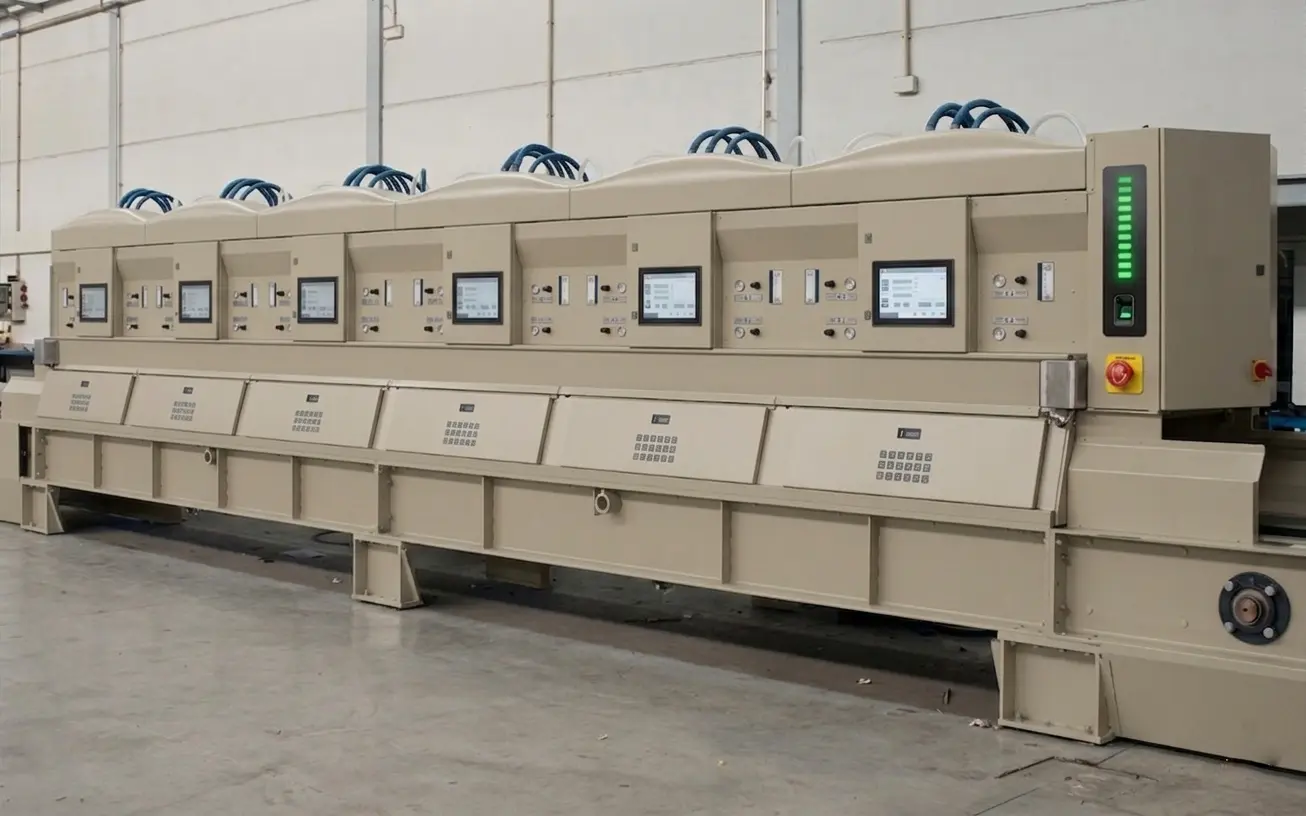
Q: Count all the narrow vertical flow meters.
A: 12